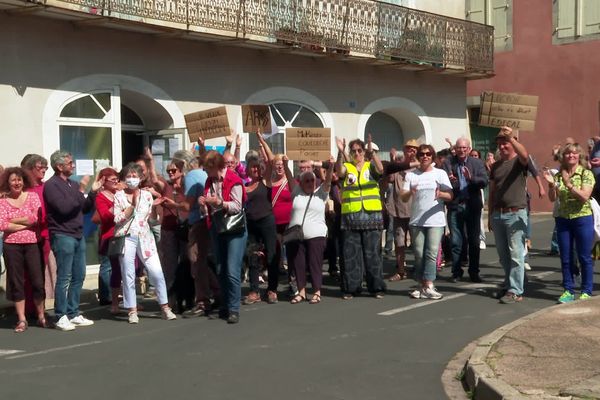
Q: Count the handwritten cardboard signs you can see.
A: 4